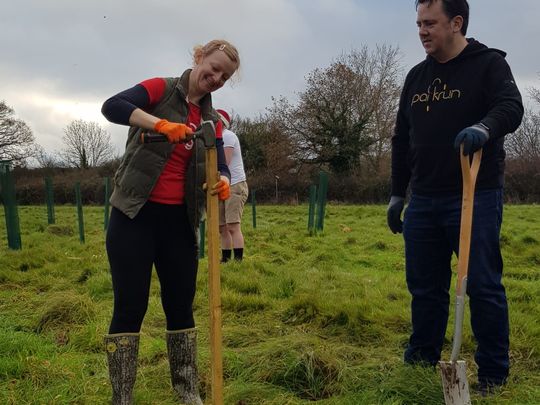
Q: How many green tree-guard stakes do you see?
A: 8